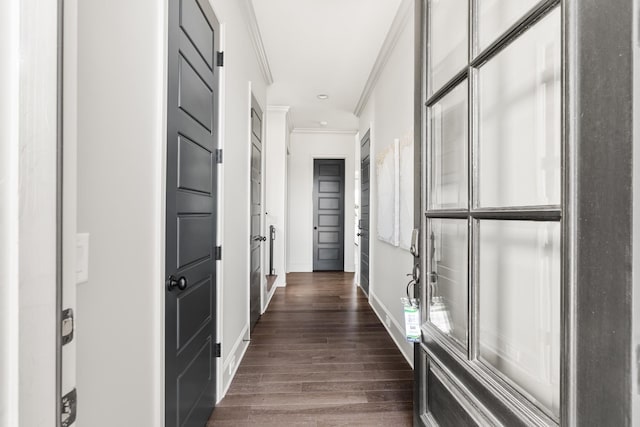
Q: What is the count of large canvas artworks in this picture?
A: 2